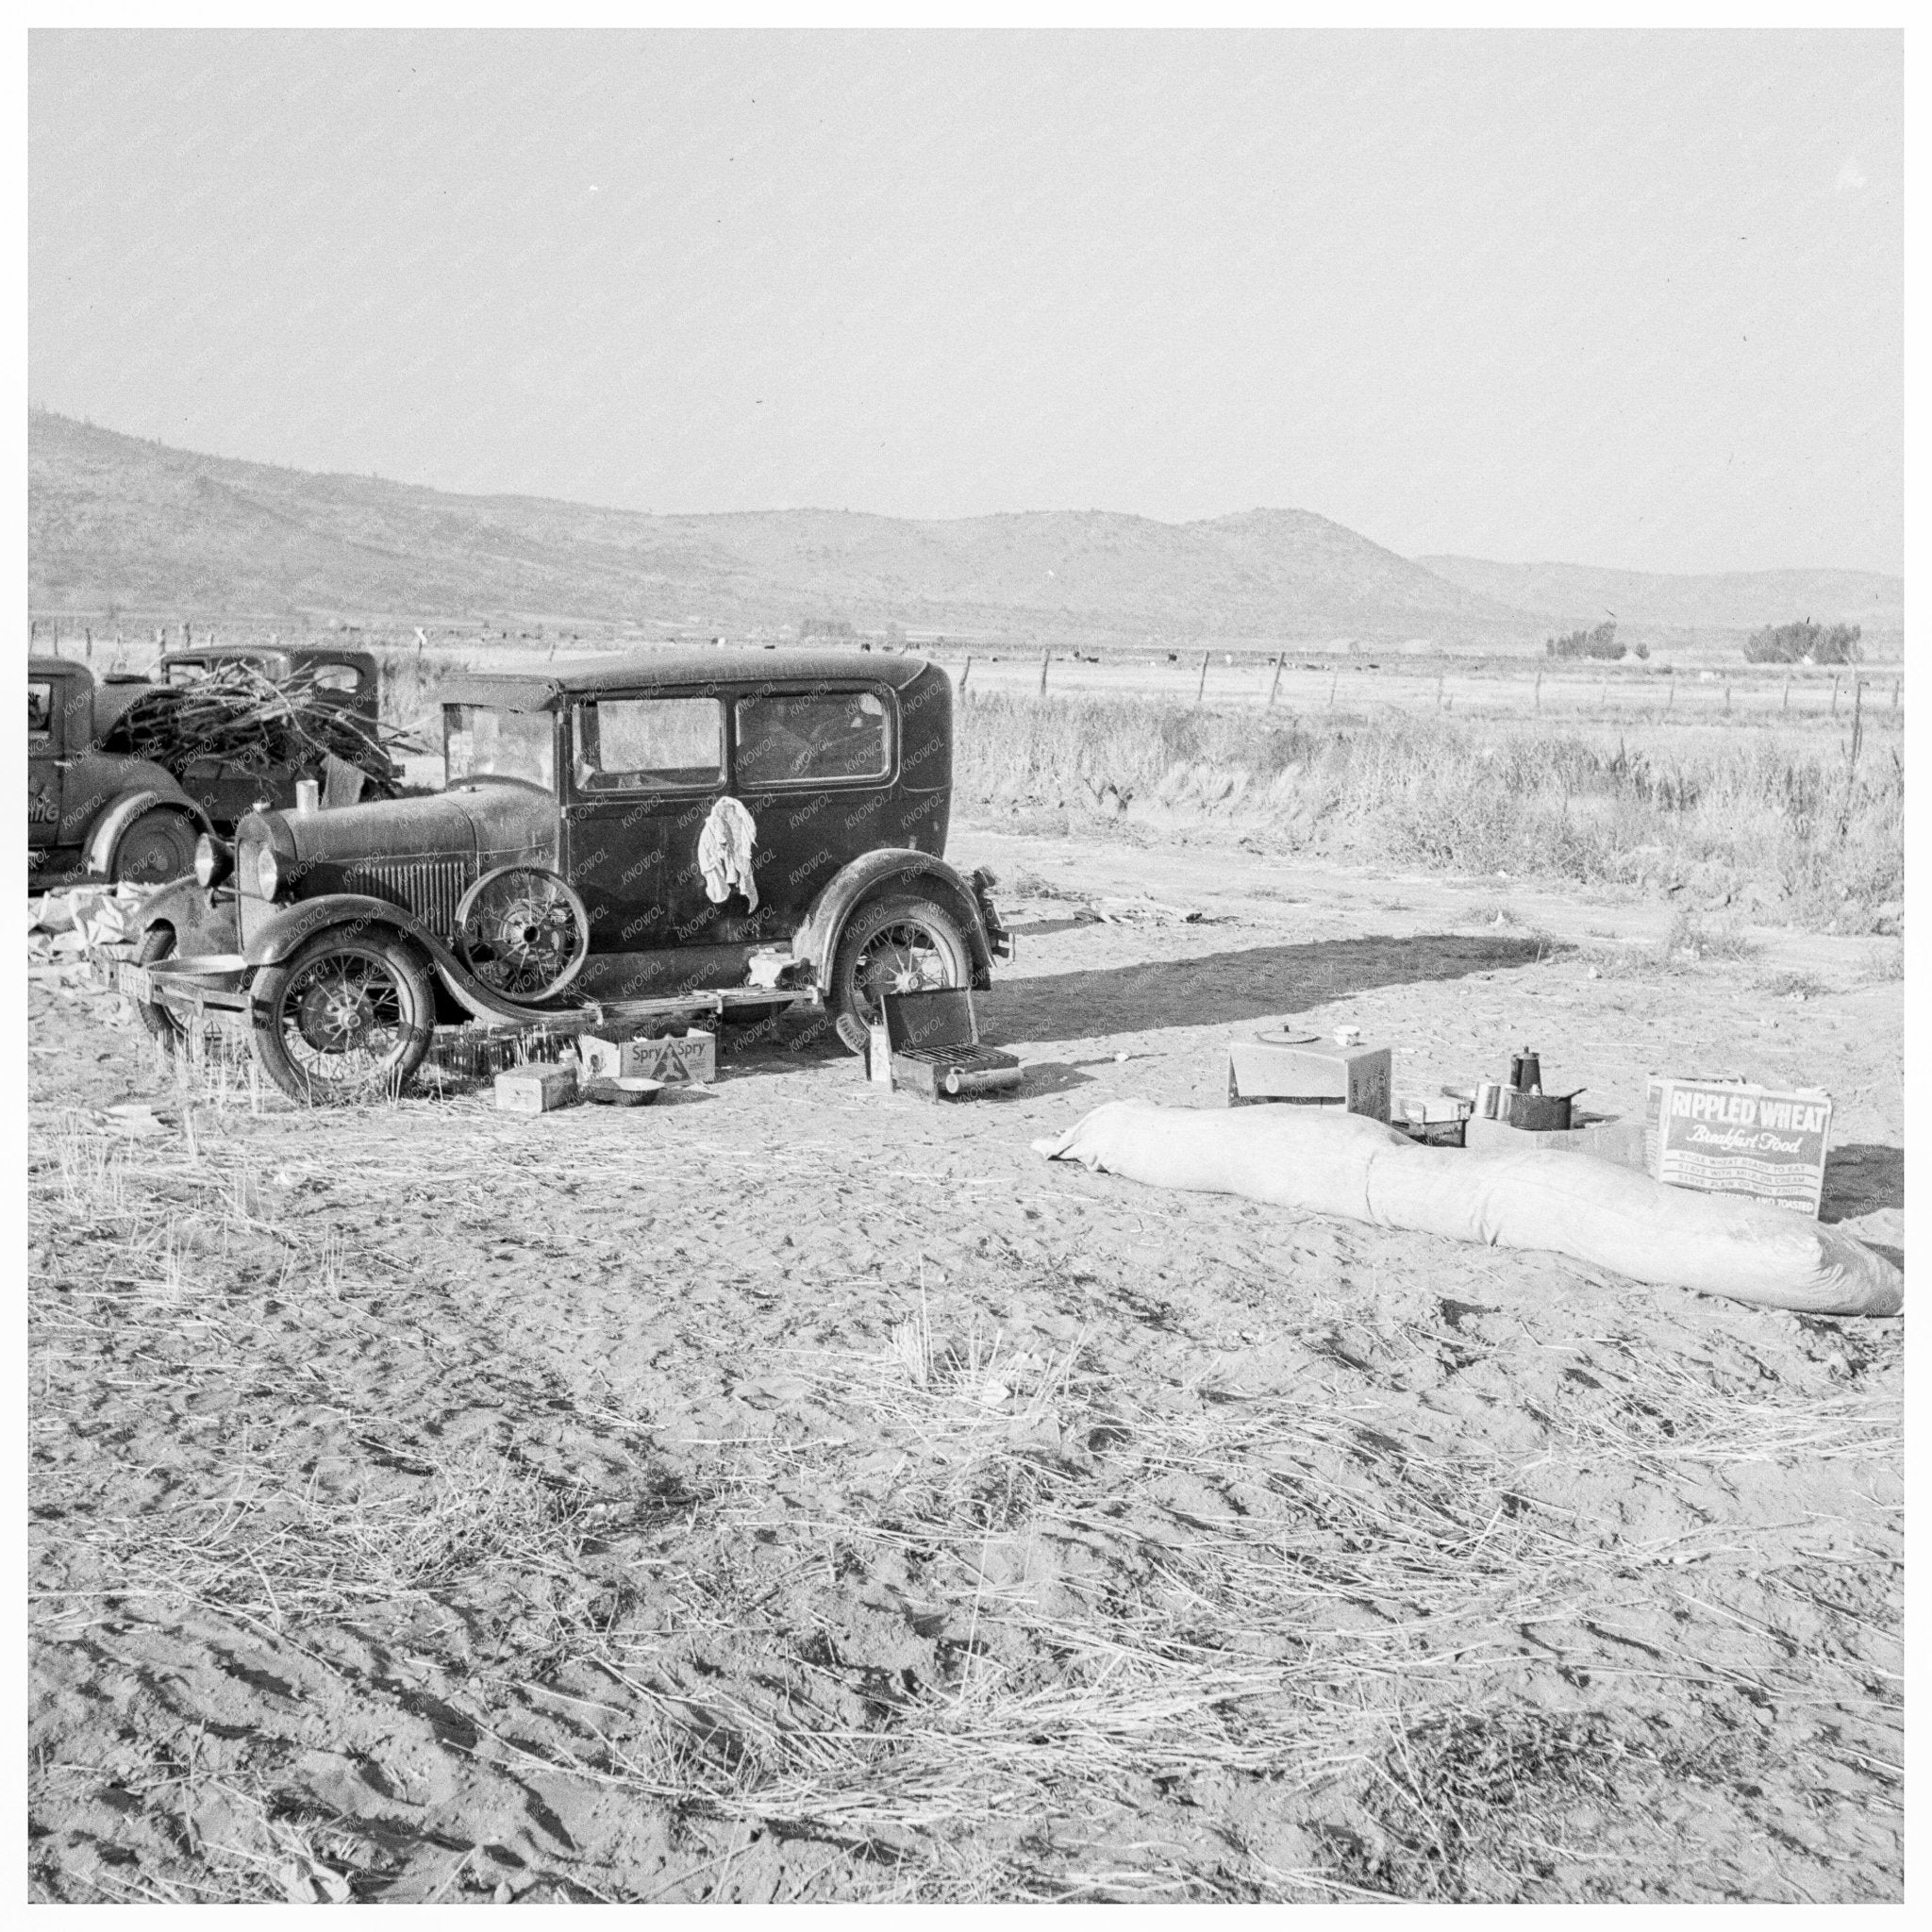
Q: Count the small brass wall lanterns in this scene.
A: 0